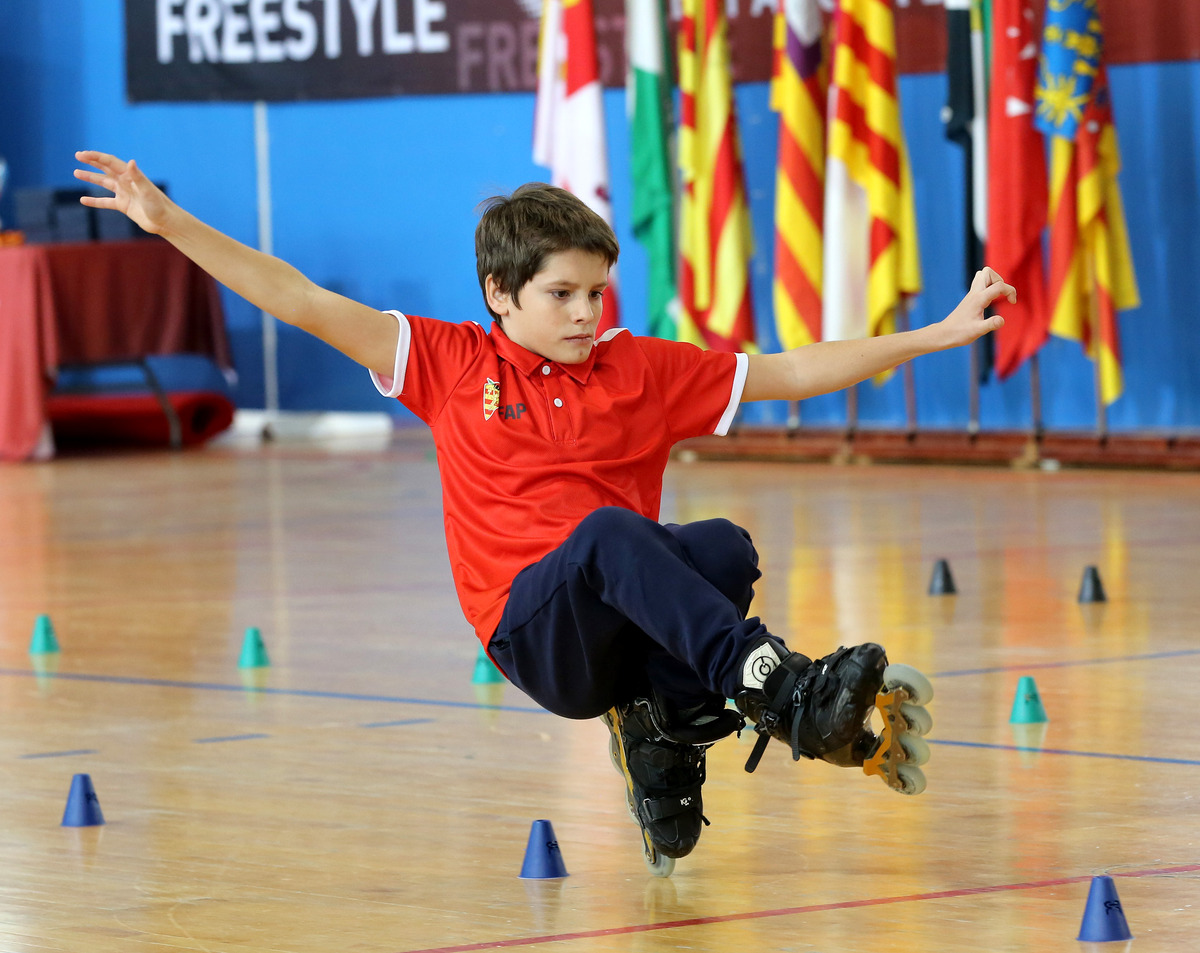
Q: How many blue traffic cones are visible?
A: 3